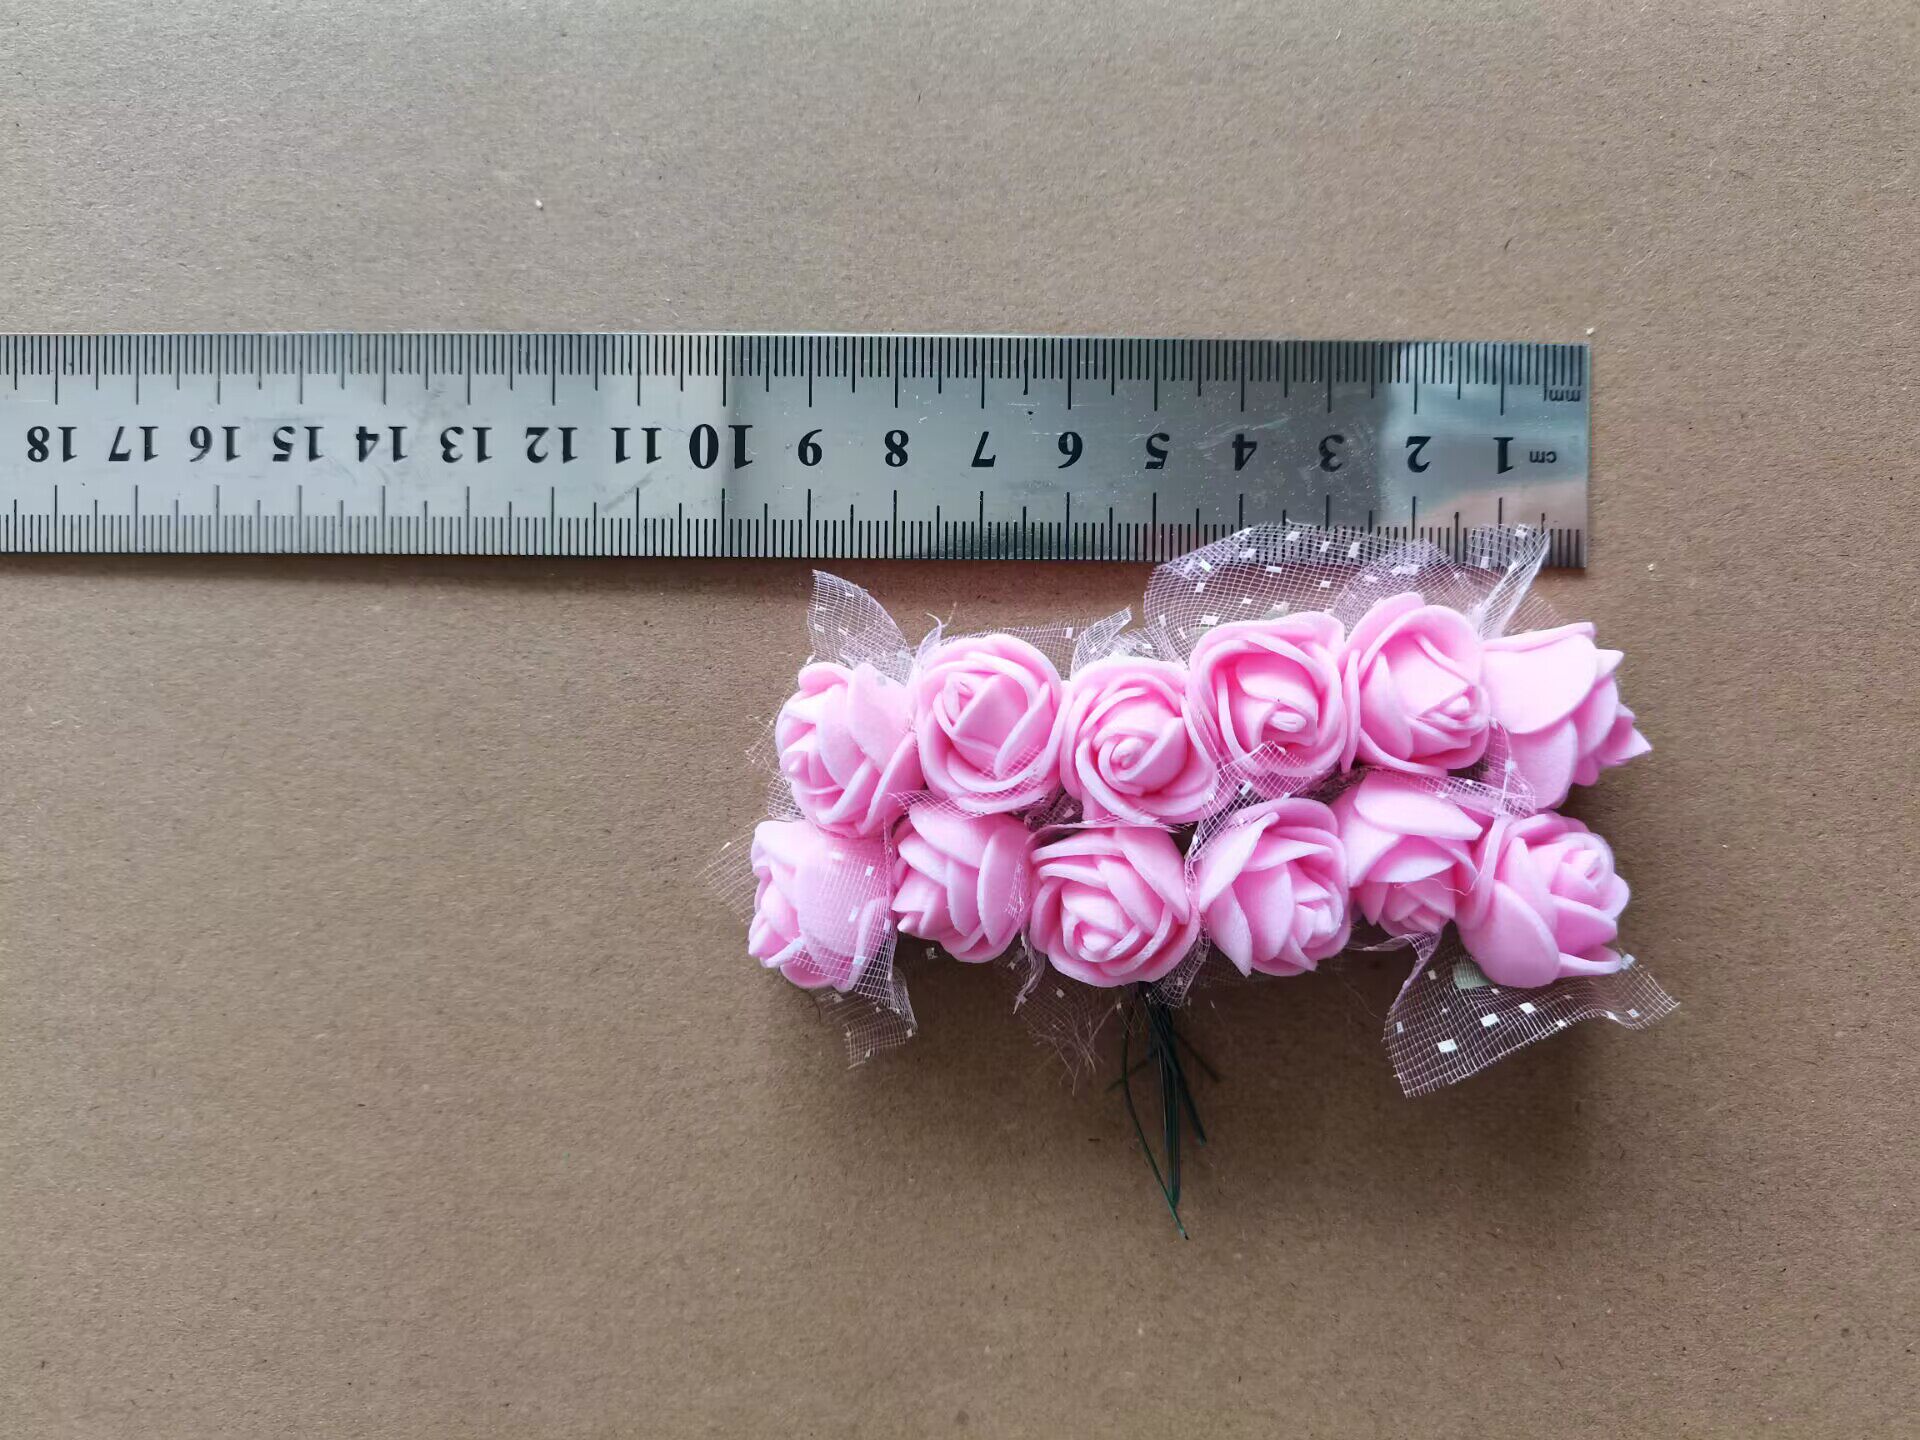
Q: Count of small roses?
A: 12